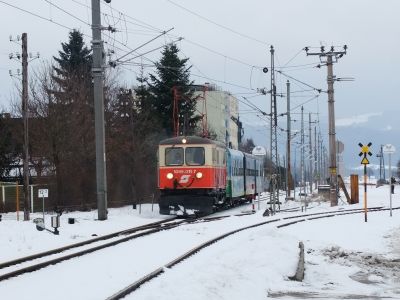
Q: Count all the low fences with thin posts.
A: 1